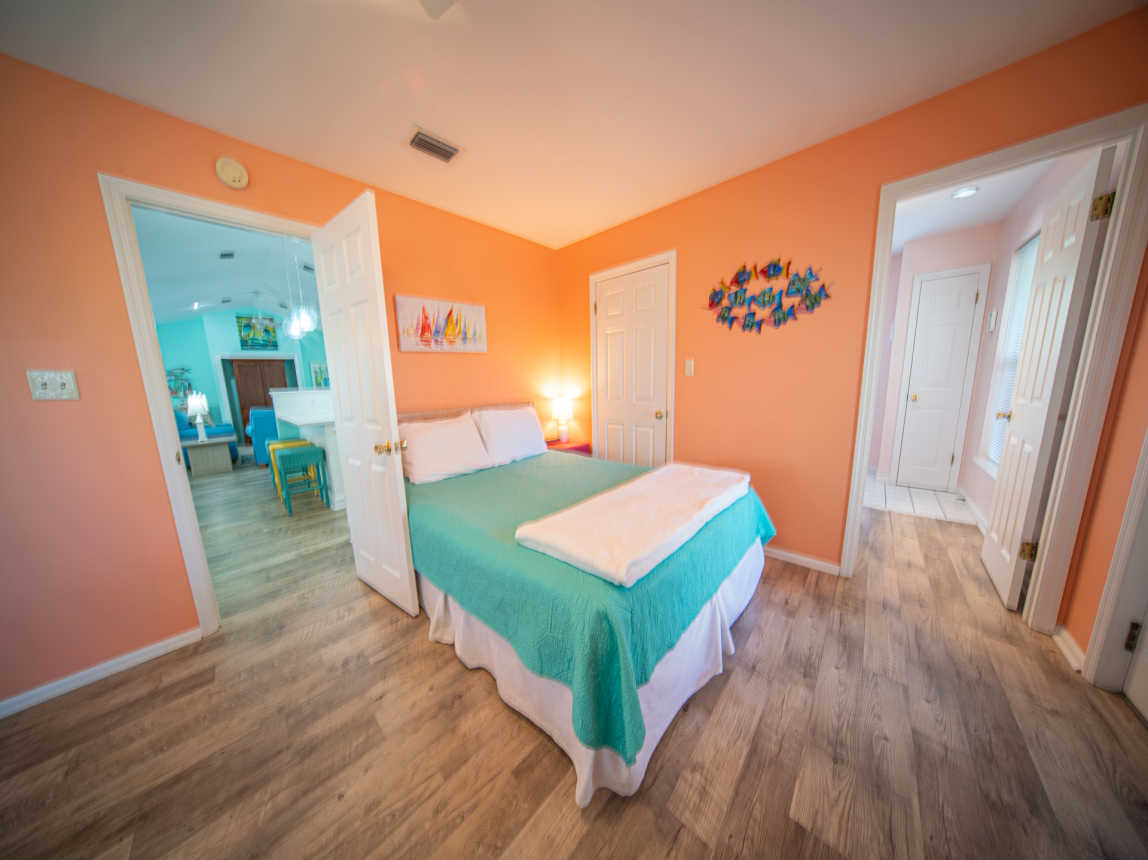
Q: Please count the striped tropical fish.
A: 10